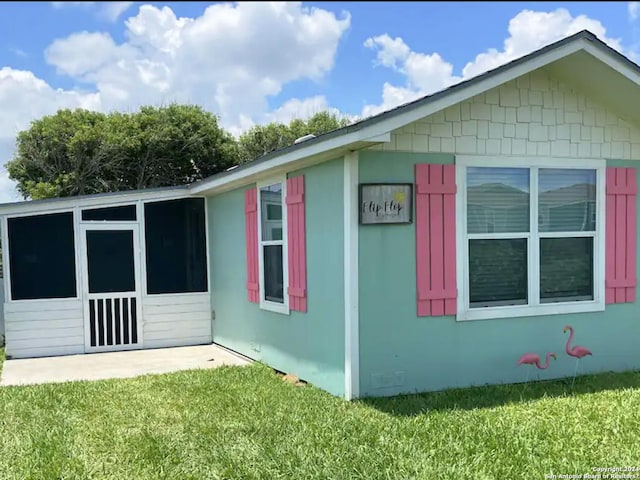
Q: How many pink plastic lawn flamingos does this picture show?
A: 2